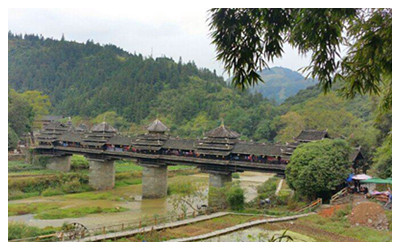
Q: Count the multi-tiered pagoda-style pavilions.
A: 5